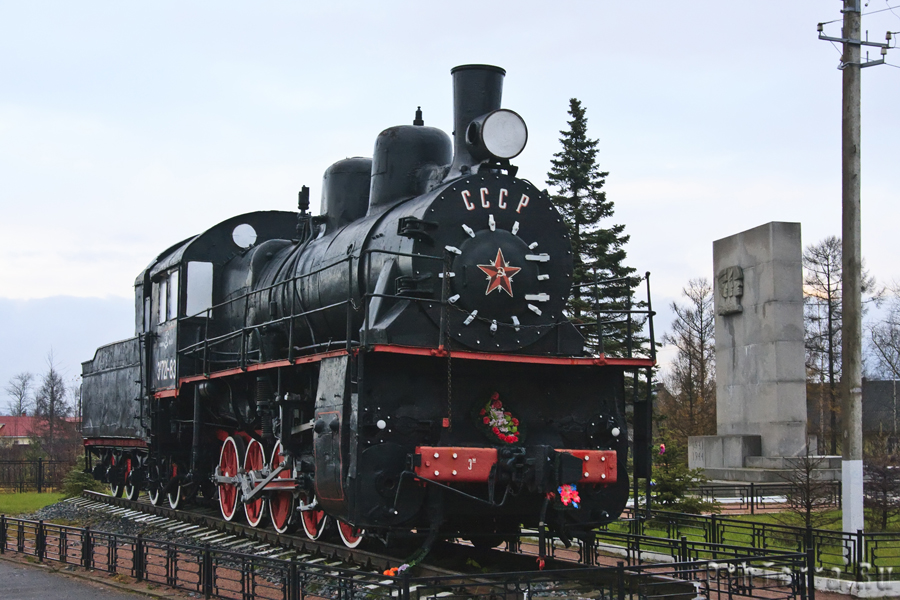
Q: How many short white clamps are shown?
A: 12